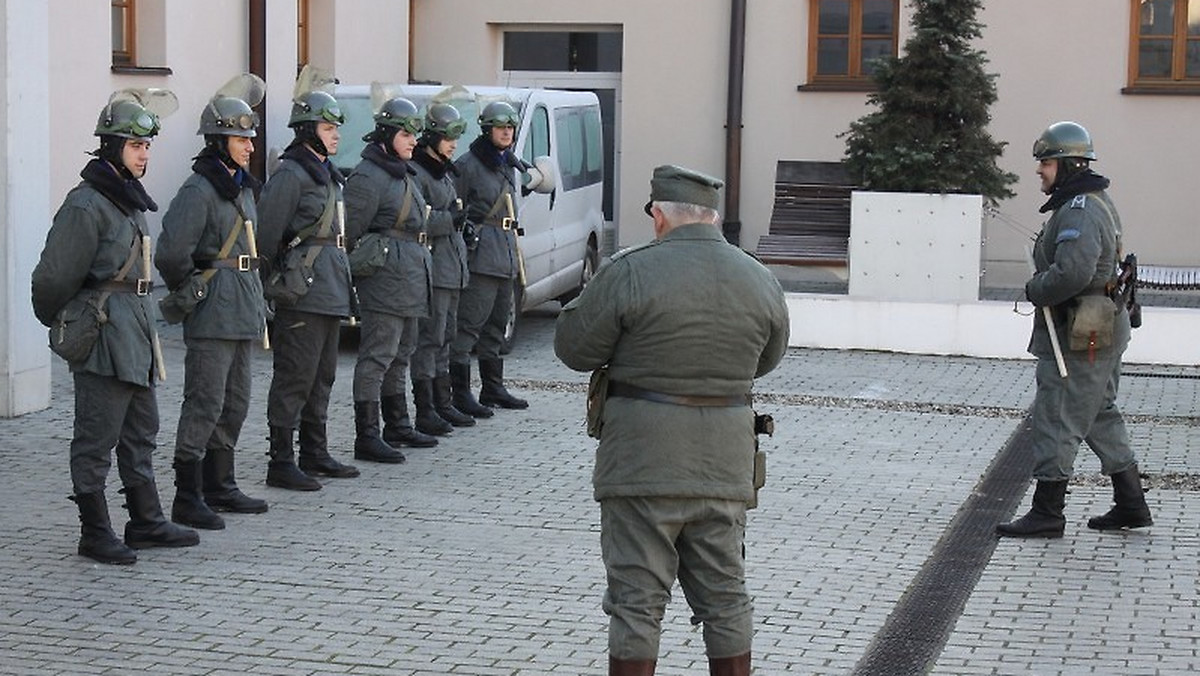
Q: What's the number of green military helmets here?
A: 7